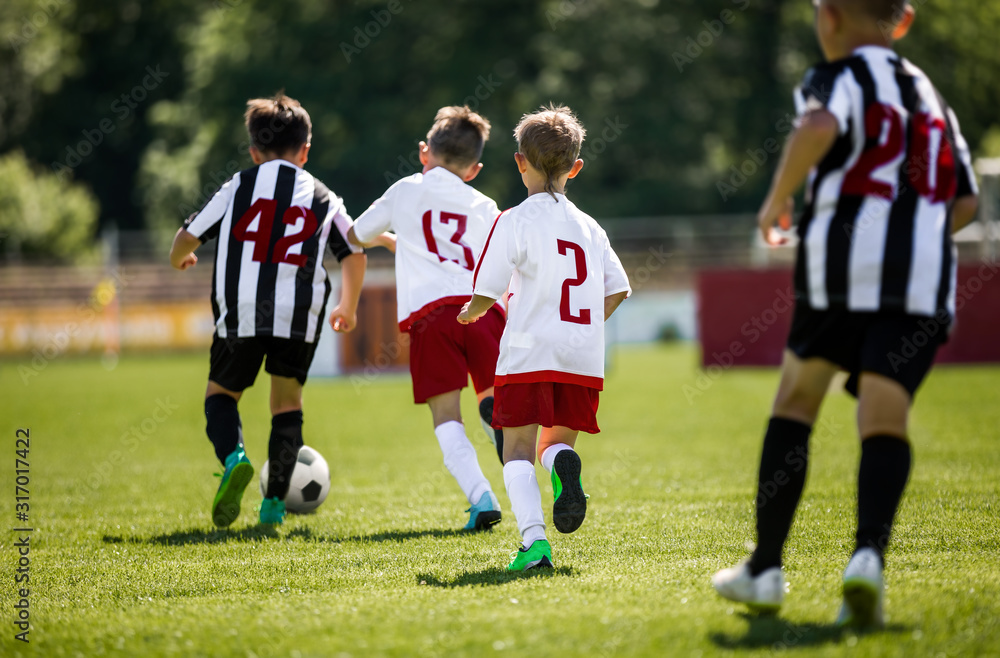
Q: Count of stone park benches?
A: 0